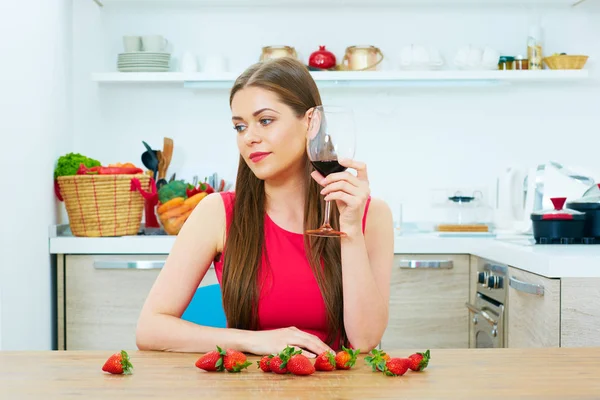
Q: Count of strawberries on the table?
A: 11